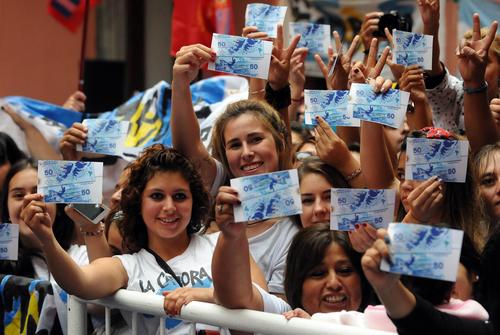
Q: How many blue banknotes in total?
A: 13